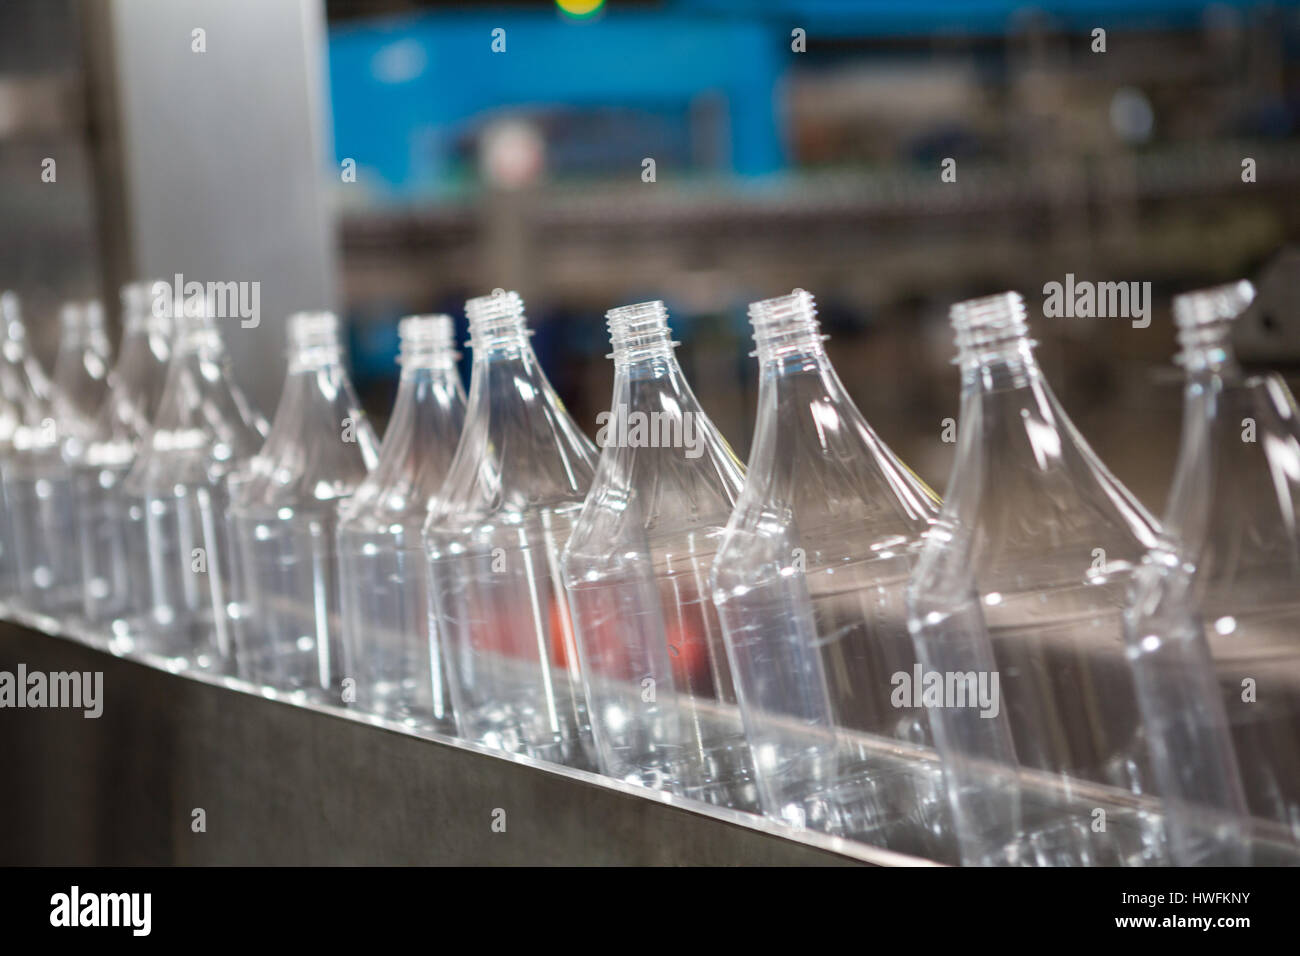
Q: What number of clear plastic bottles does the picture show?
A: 11